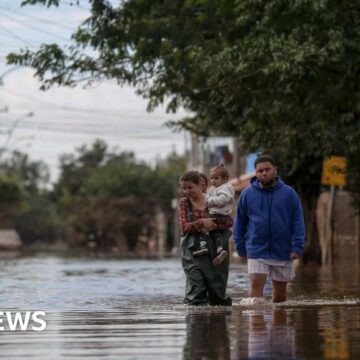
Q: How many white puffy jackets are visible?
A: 1